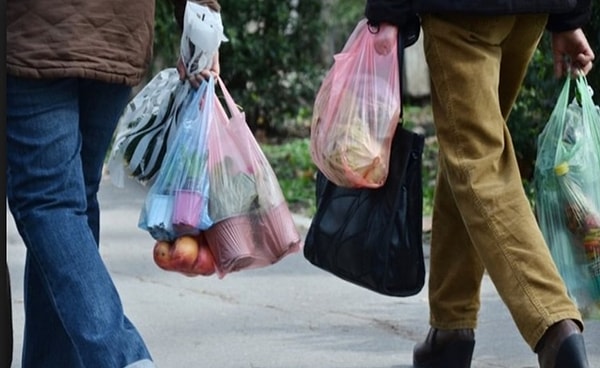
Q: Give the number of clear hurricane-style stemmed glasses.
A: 0